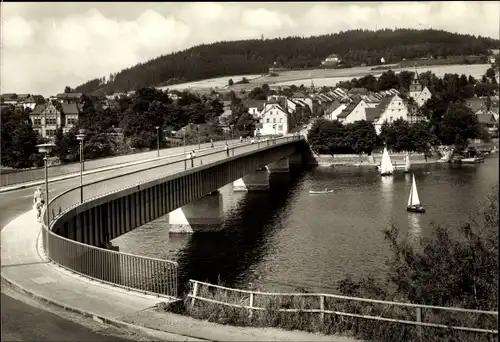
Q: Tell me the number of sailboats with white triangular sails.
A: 3